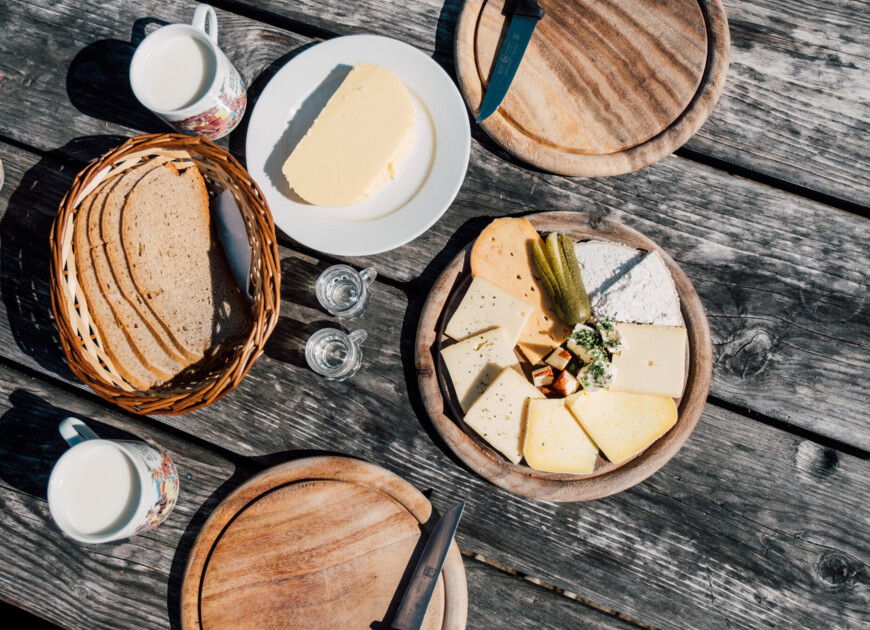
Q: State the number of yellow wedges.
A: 2